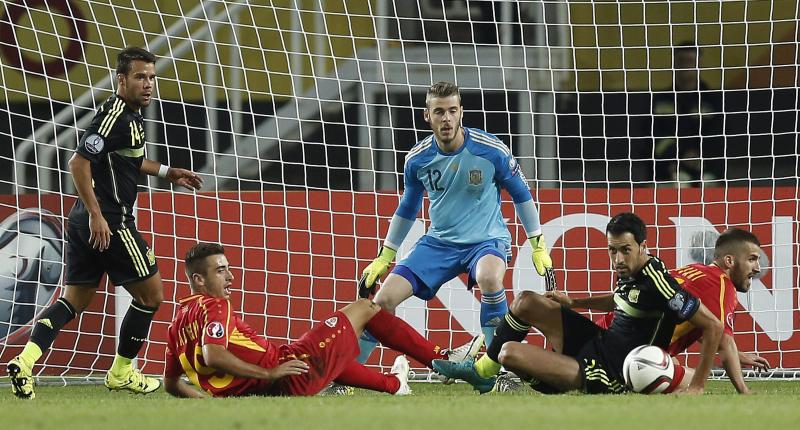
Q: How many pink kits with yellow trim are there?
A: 0